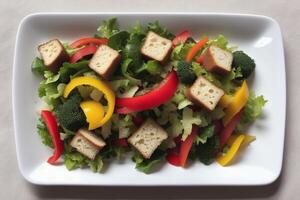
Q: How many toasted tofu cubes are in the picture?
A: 7